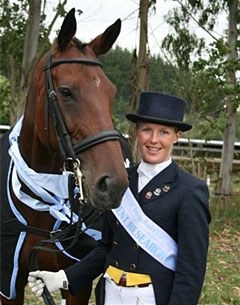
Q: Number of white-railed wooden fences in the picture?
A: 1